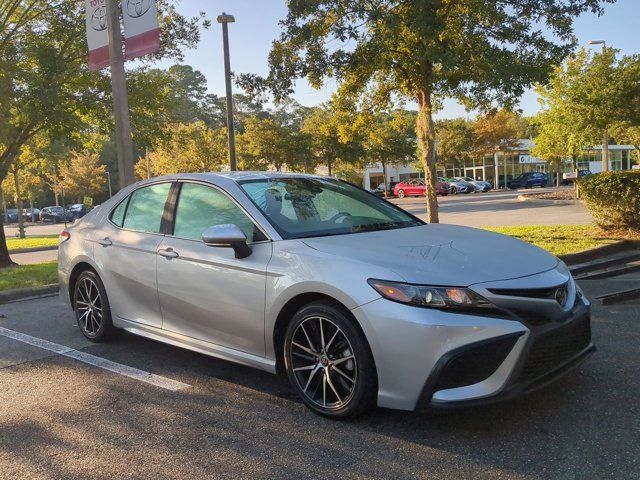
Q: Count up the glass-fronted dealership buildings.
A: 1